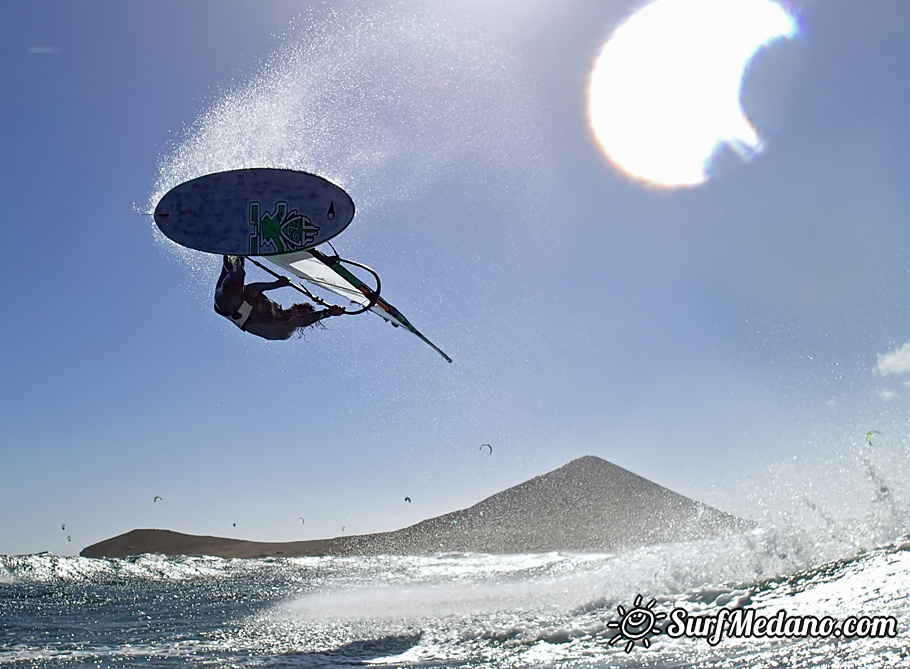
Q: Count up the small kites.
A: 9